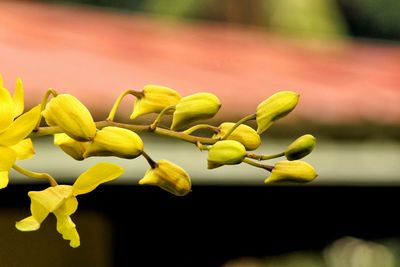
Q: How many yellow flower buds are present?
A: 11